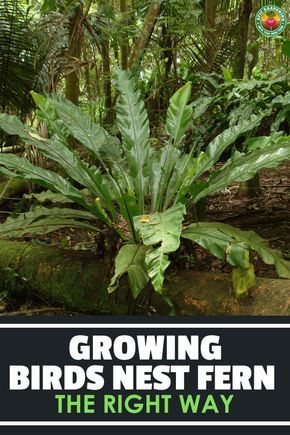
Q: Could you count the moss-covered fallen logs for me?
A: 1